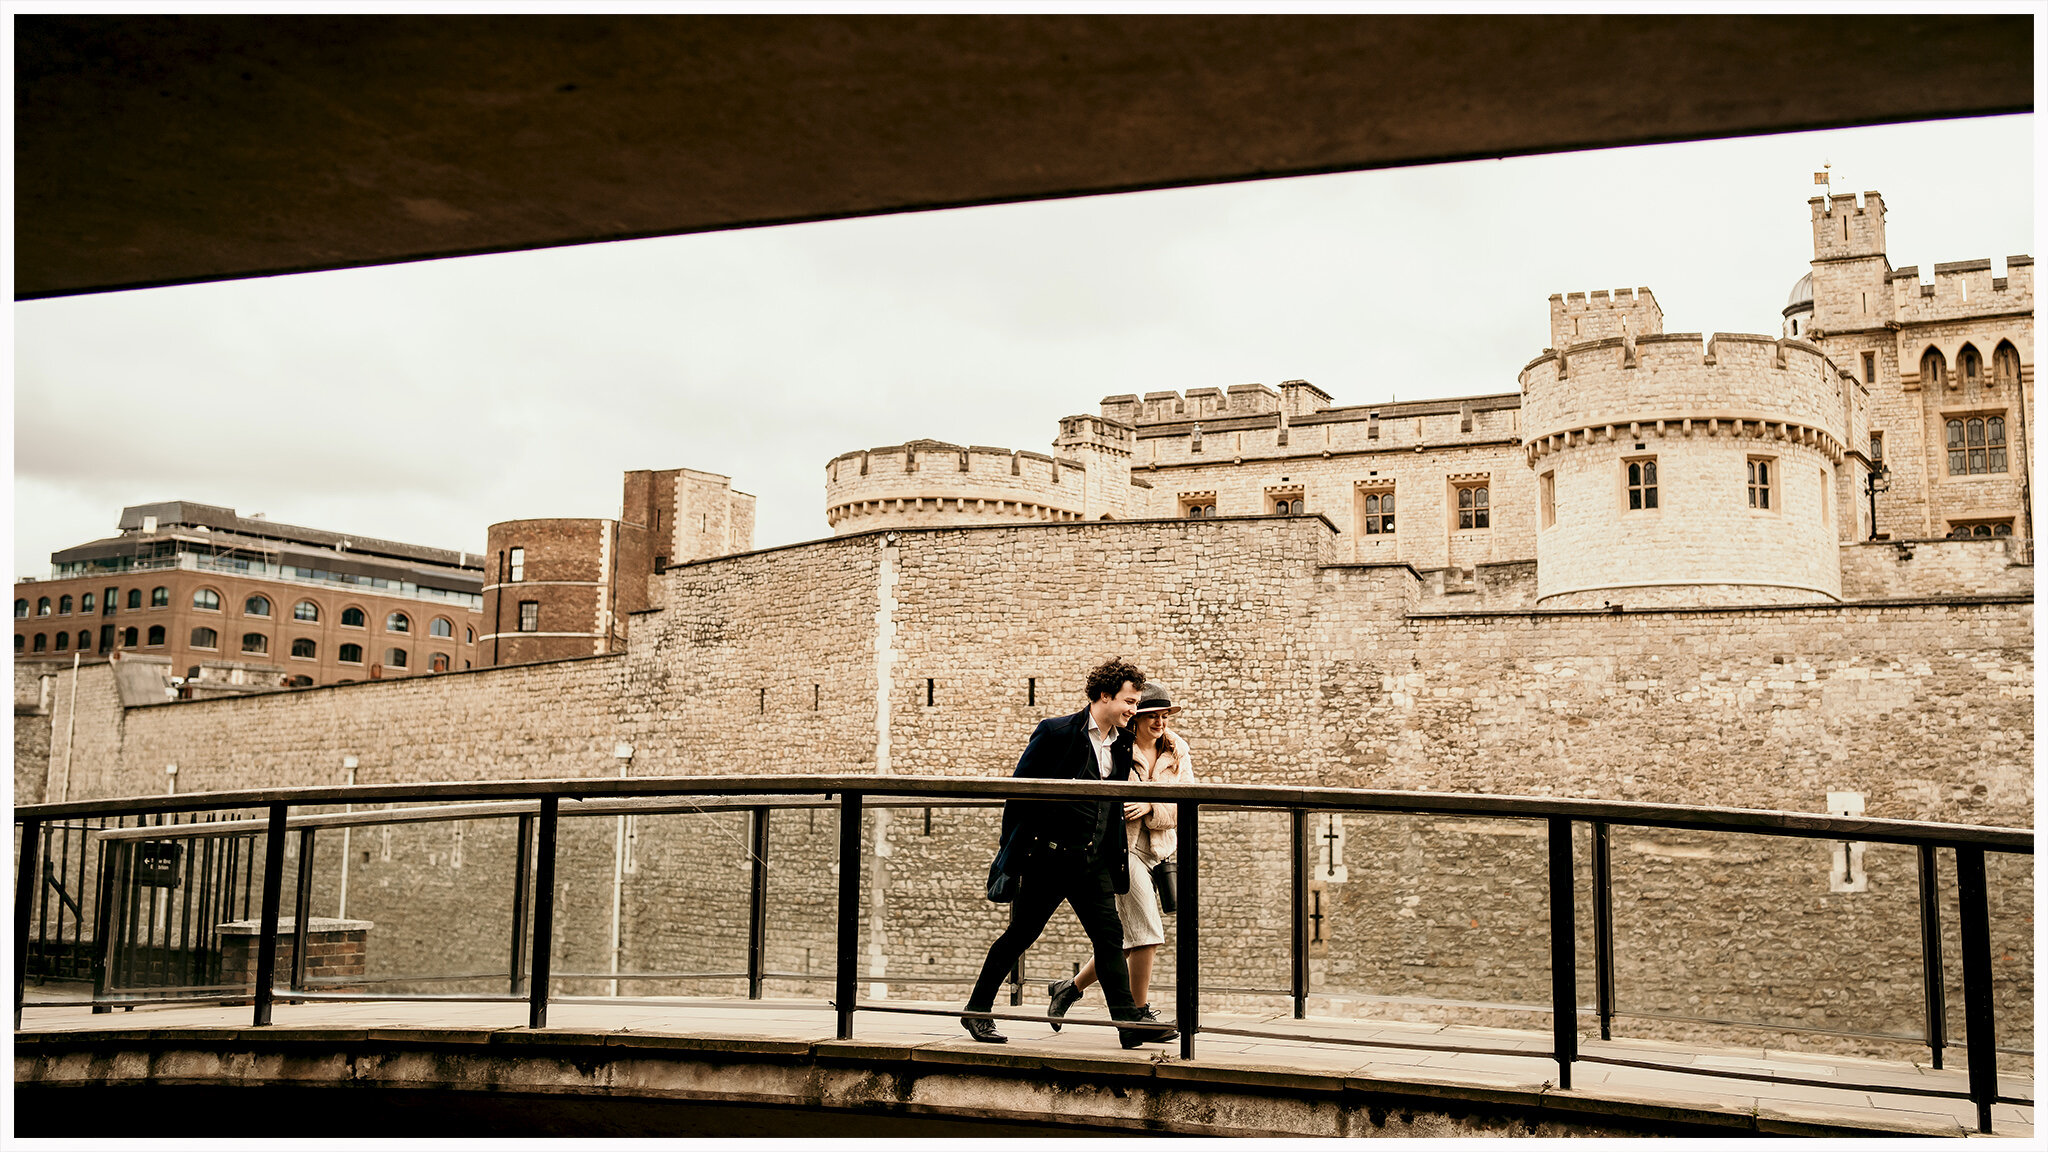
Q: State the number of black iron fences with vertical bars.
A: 1